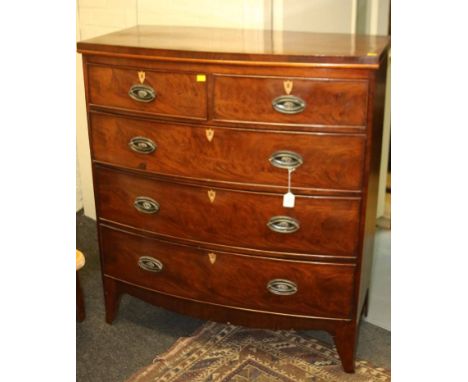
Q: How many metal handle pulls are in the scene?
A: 8